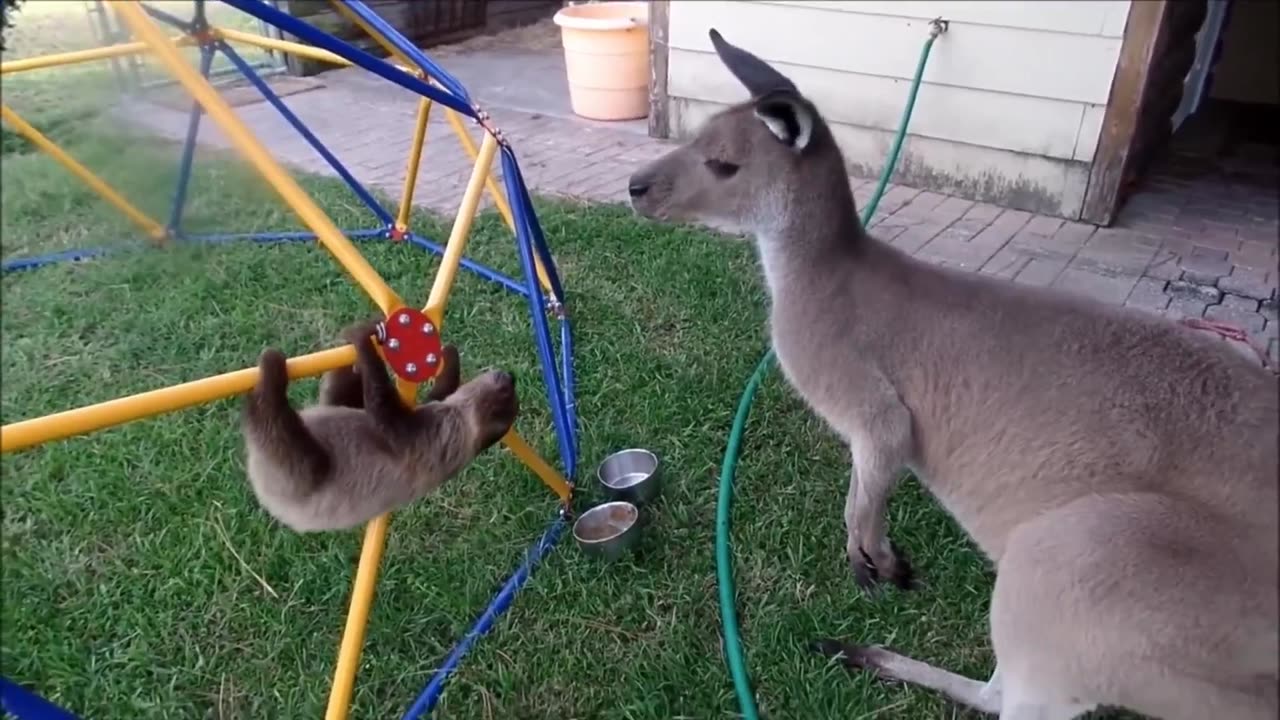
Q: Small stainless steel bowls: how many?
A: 2